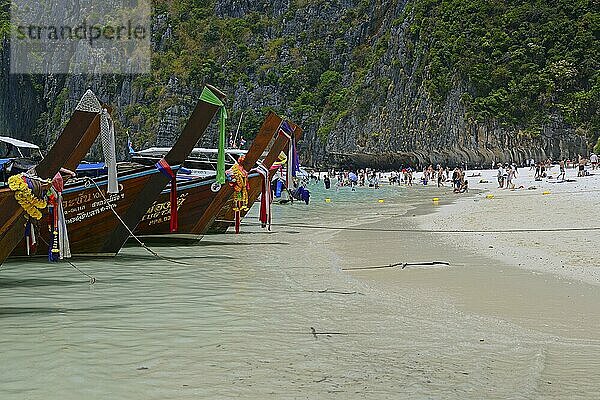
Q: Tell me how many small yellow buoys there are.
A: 5